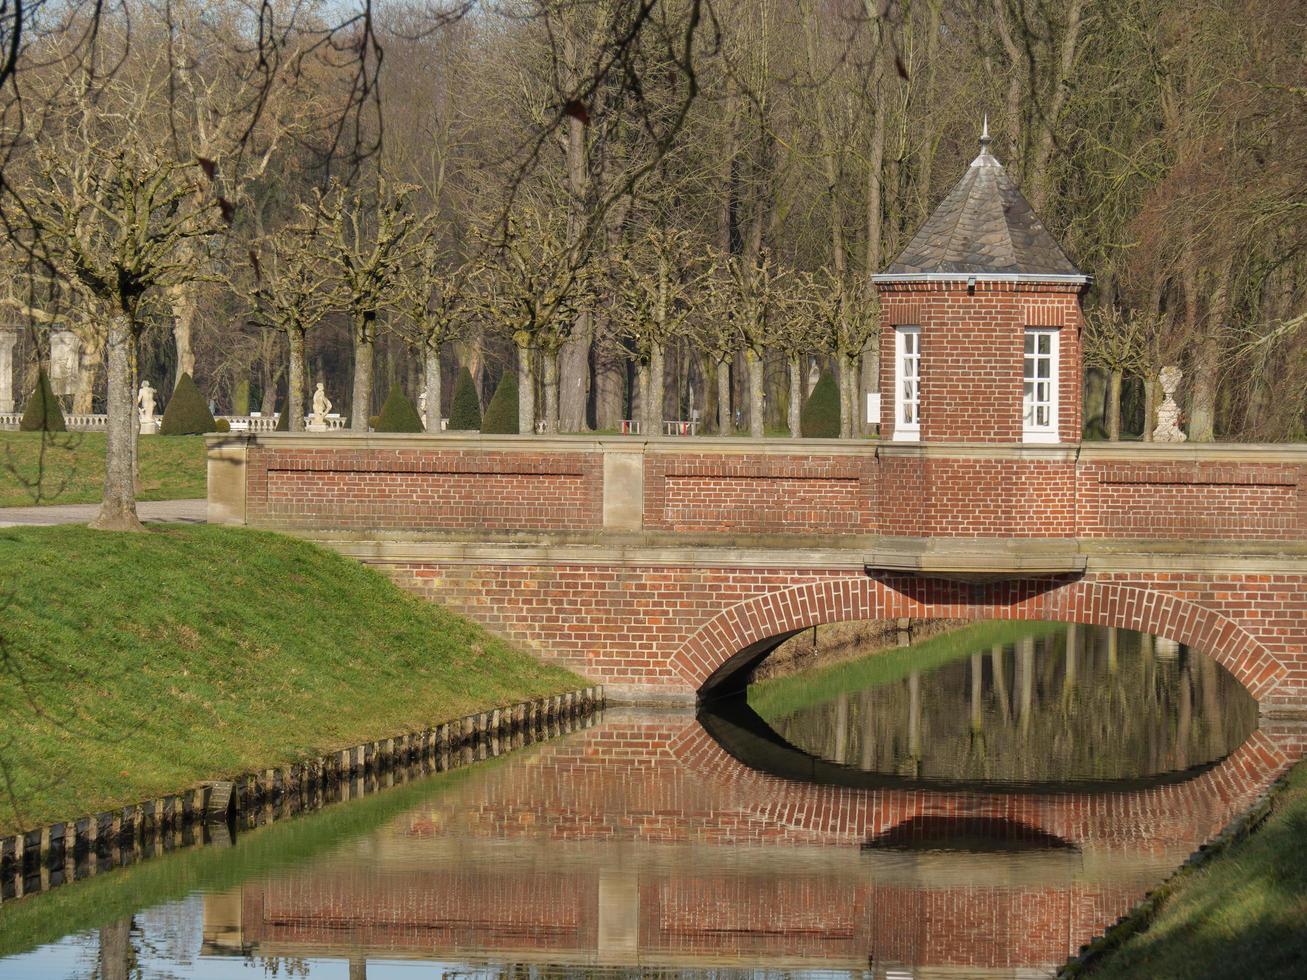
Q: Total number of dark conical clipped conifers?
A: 7